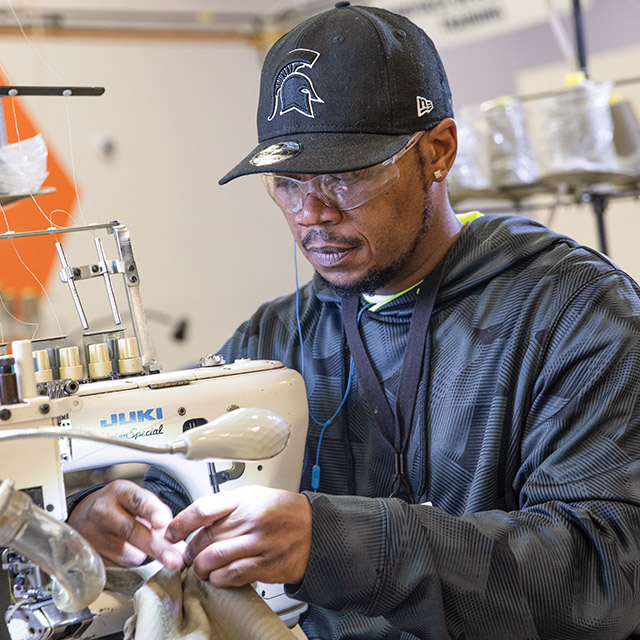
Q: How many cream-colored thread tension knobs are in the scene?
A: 4